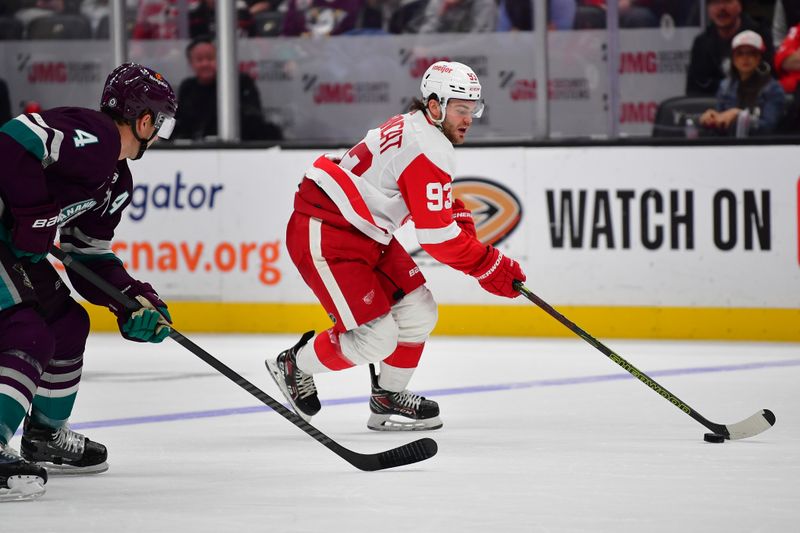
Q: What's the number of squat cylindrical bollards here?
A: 0